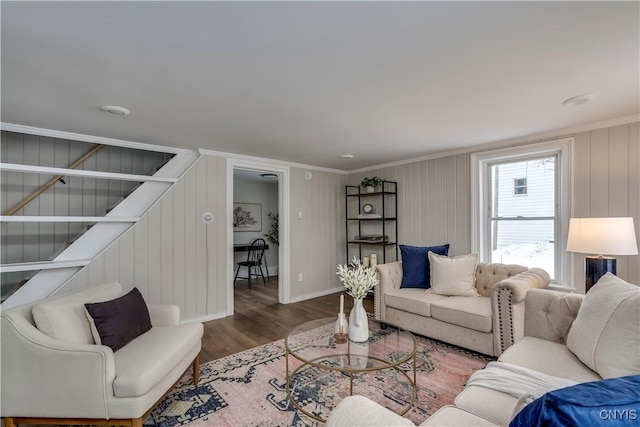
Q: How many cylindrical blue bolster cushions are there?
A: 0